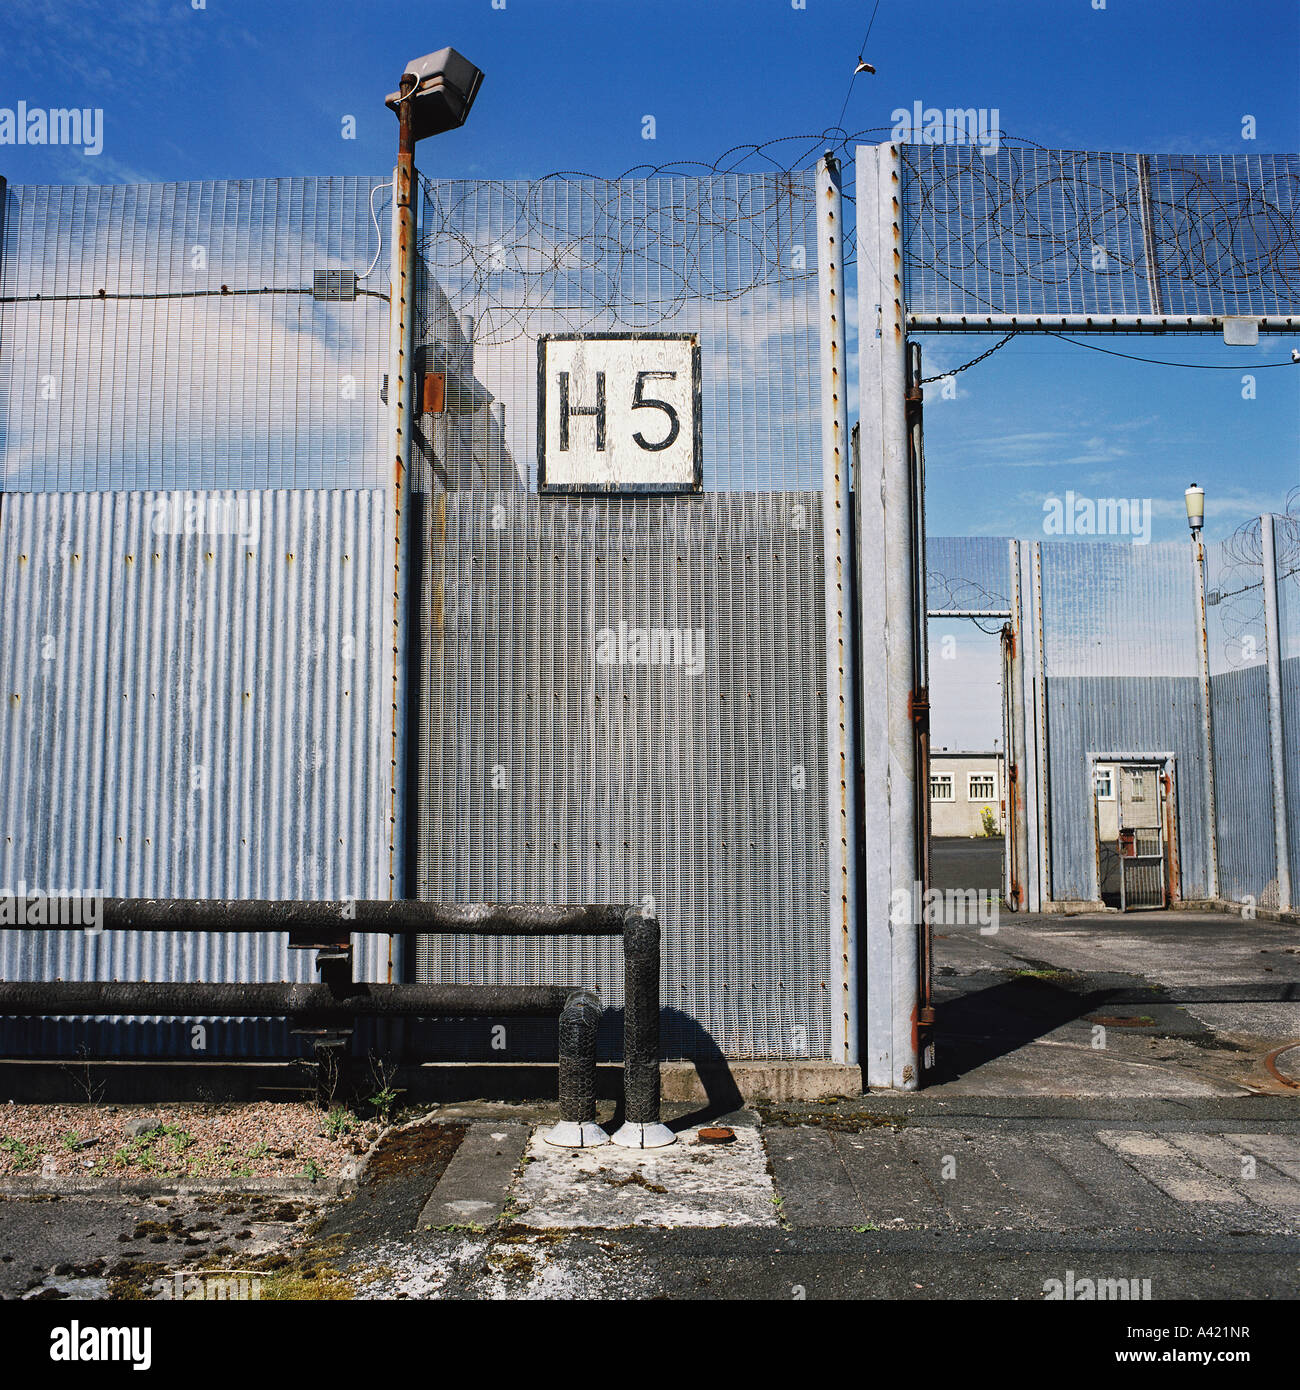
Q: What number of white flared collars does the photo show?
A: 2